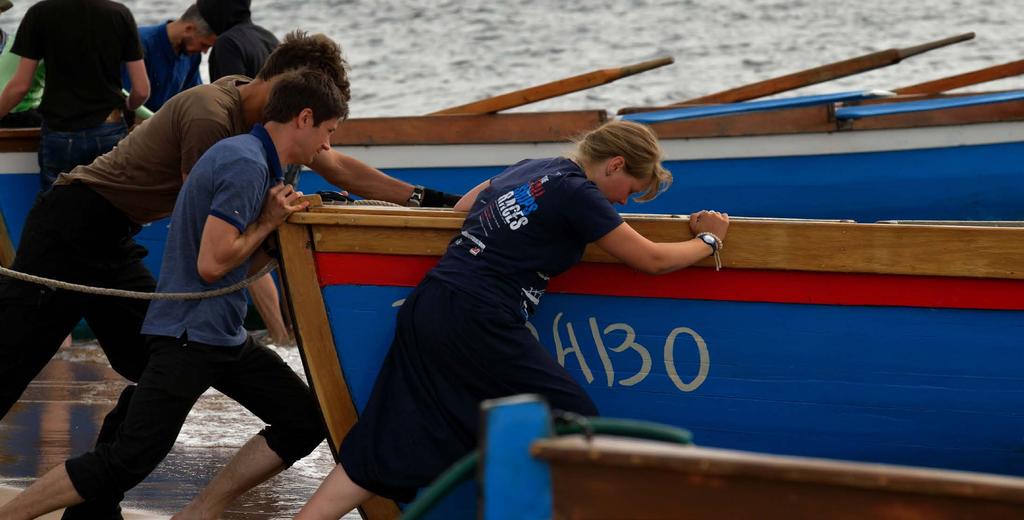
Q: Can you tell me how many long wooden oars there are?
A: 3